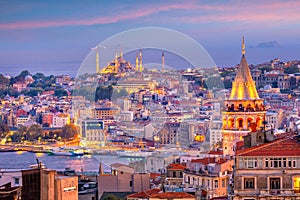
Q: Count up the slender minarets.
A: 6